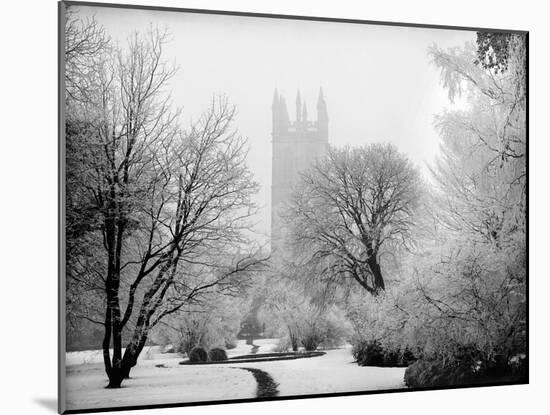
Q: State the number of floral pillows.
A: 0